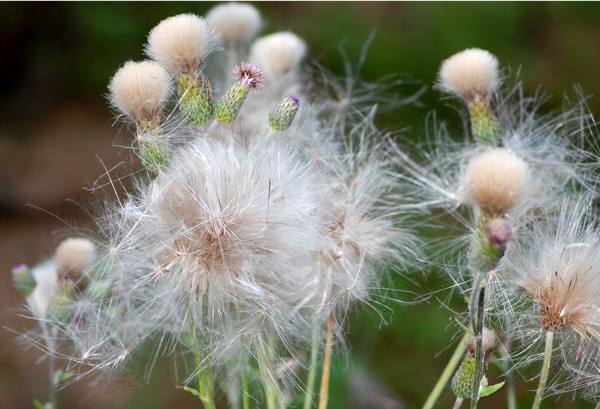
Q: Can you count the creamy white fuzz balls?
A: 7